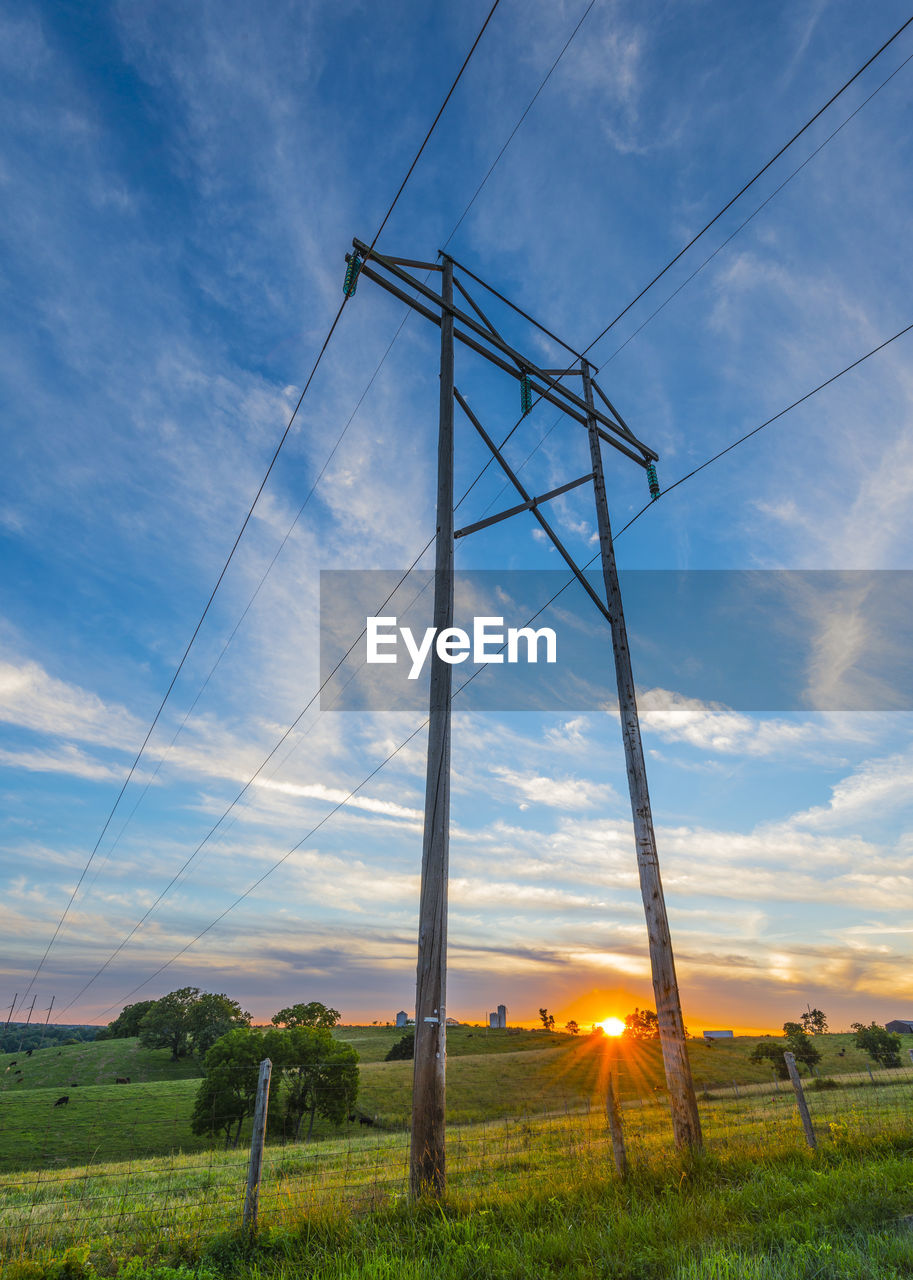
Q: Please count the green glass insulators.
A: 3